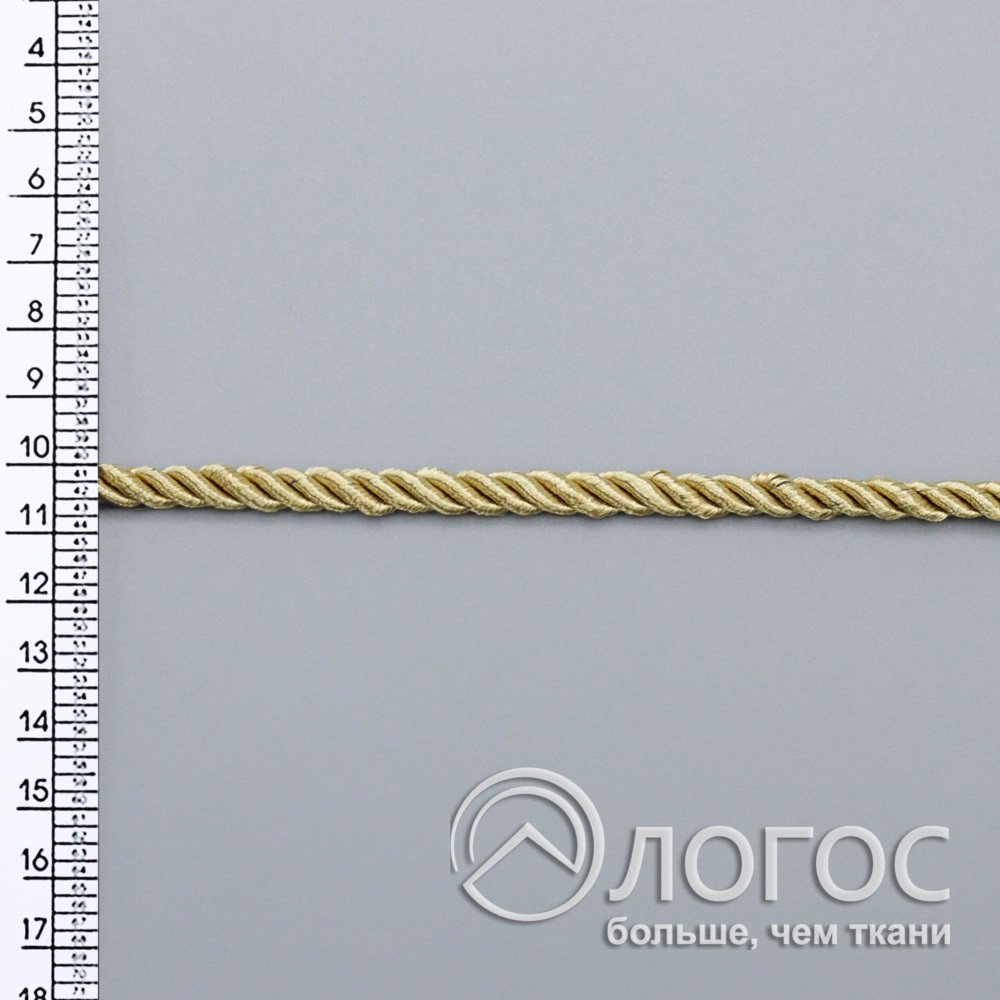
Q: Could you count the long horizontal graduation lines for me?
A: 14